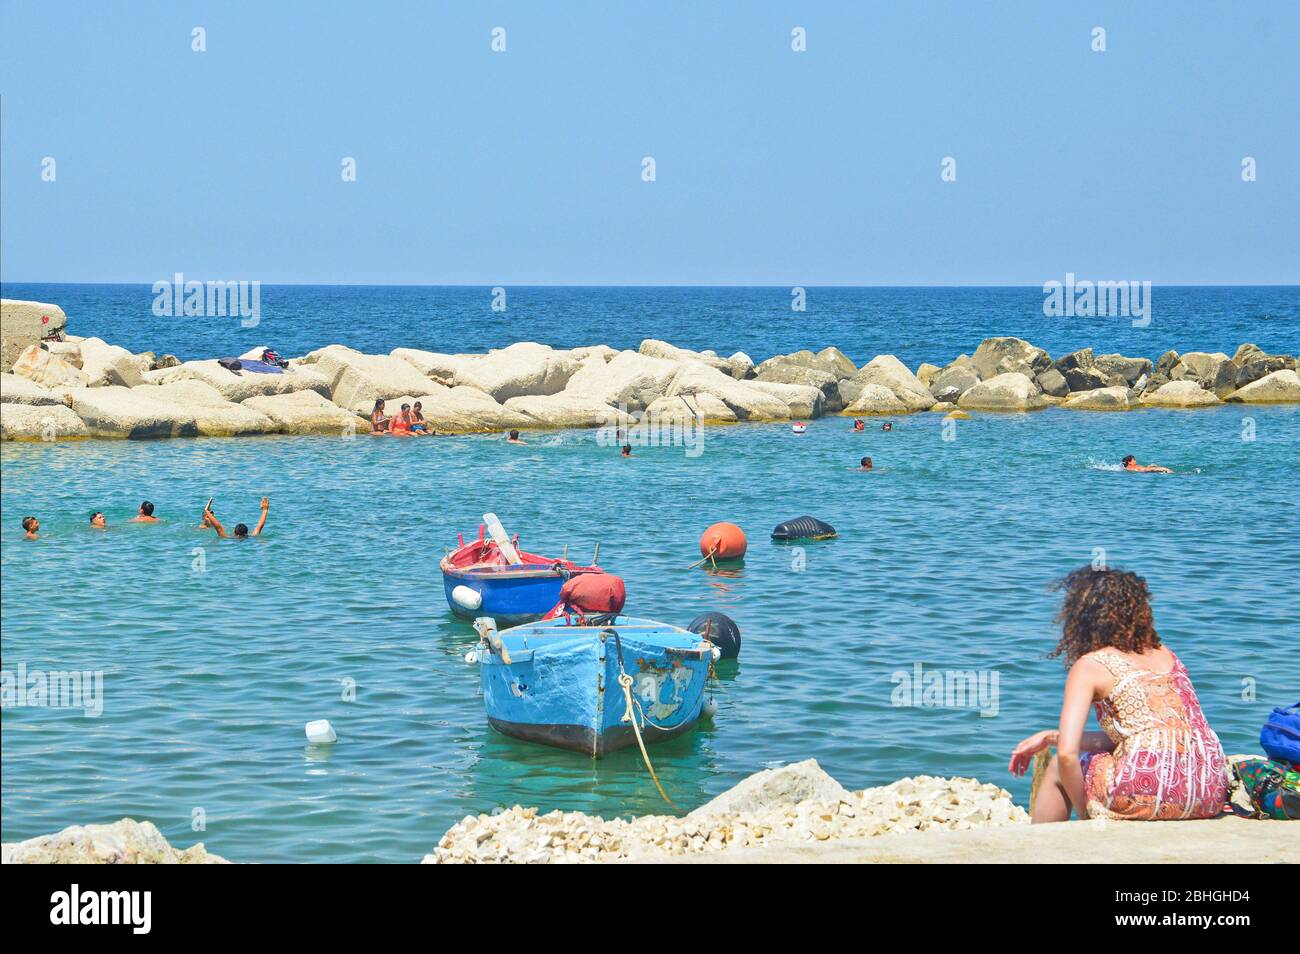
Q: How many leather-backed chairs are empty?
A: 0